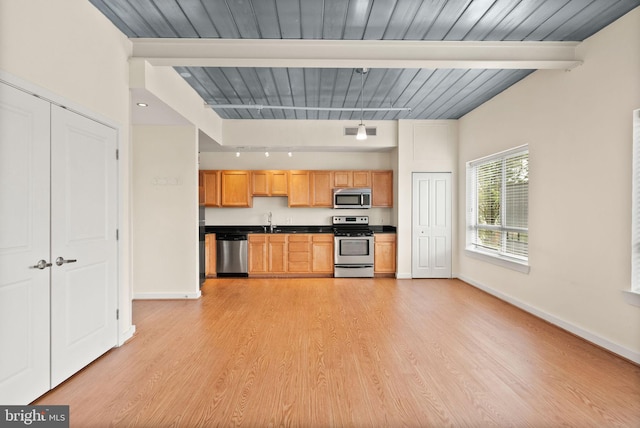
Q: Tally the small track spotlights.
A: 3